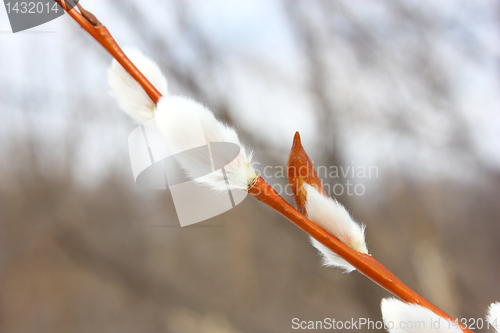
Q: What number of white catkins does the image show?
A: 5